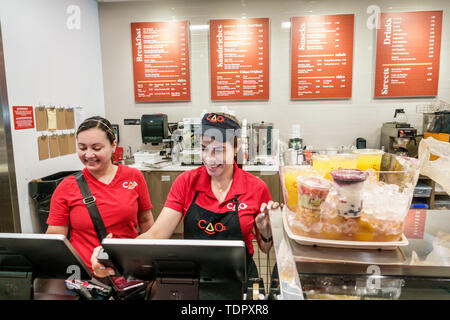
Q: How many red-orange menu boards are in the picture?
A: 4